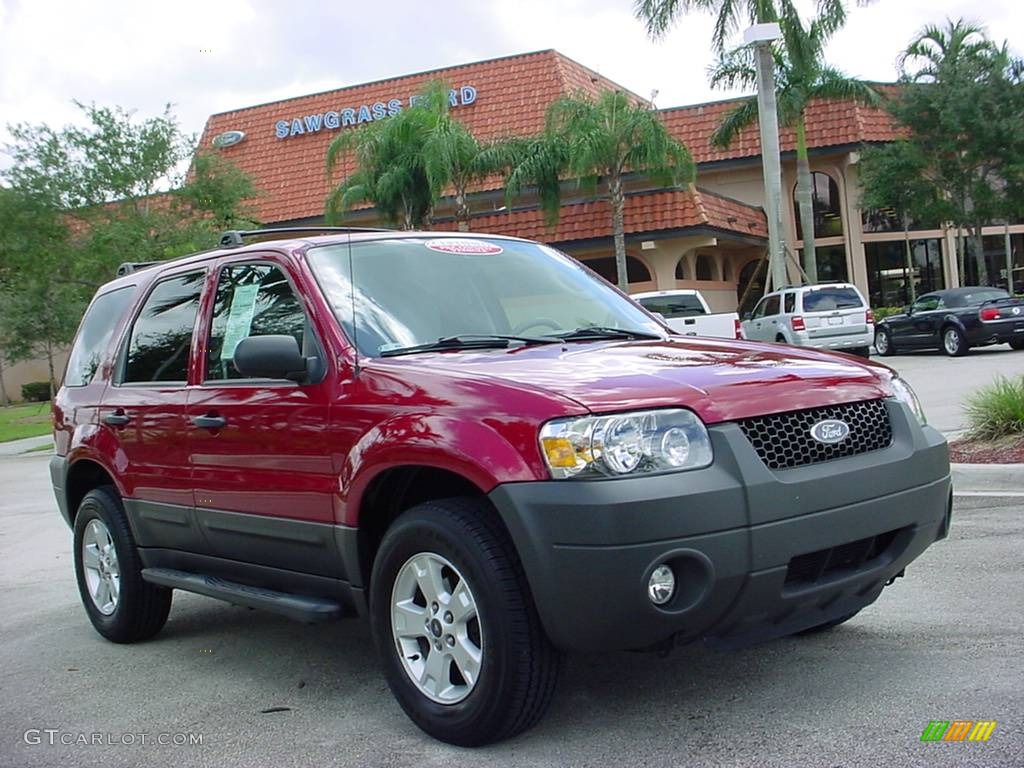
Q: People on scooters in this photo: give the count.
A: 0